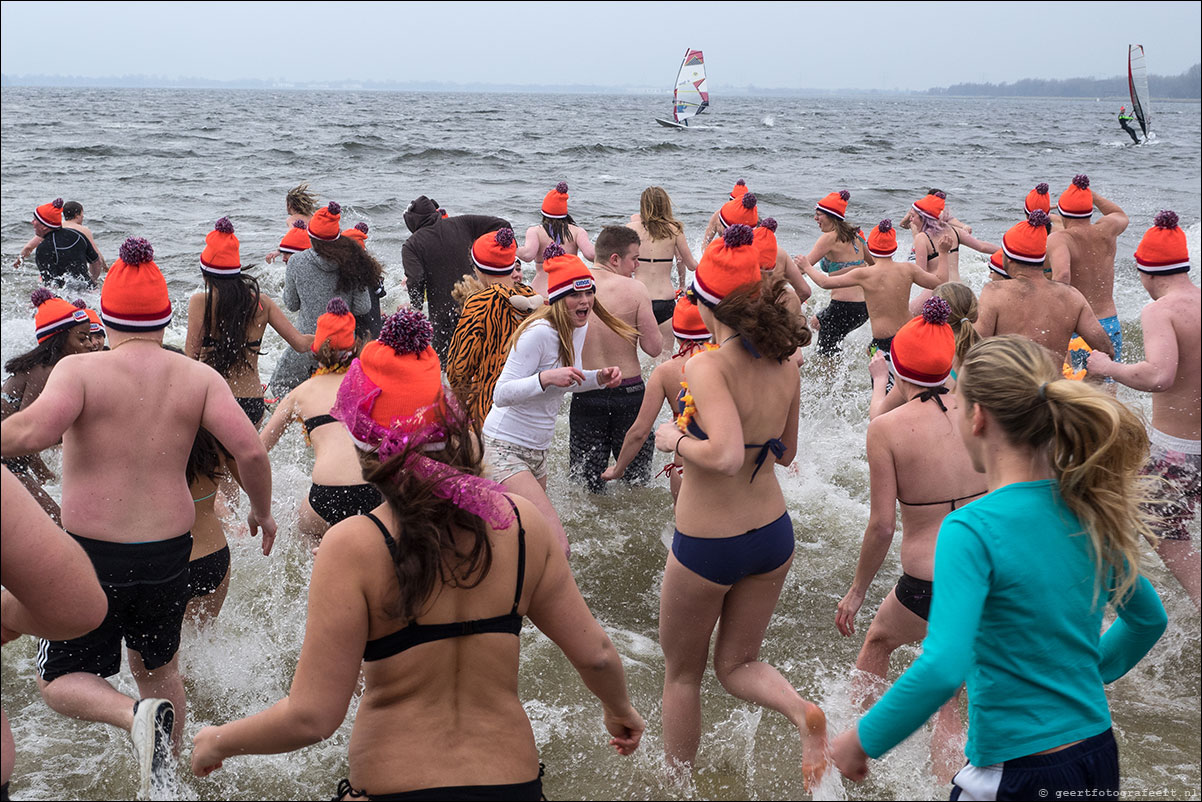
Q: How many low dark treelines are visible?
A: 1